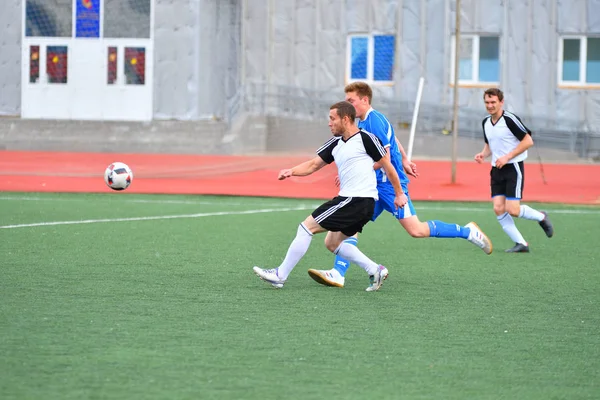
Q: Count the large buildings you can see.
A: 1